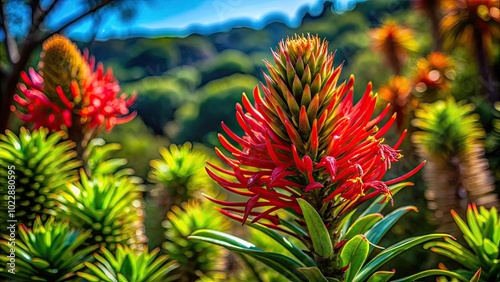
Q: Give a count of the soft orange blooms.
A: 4